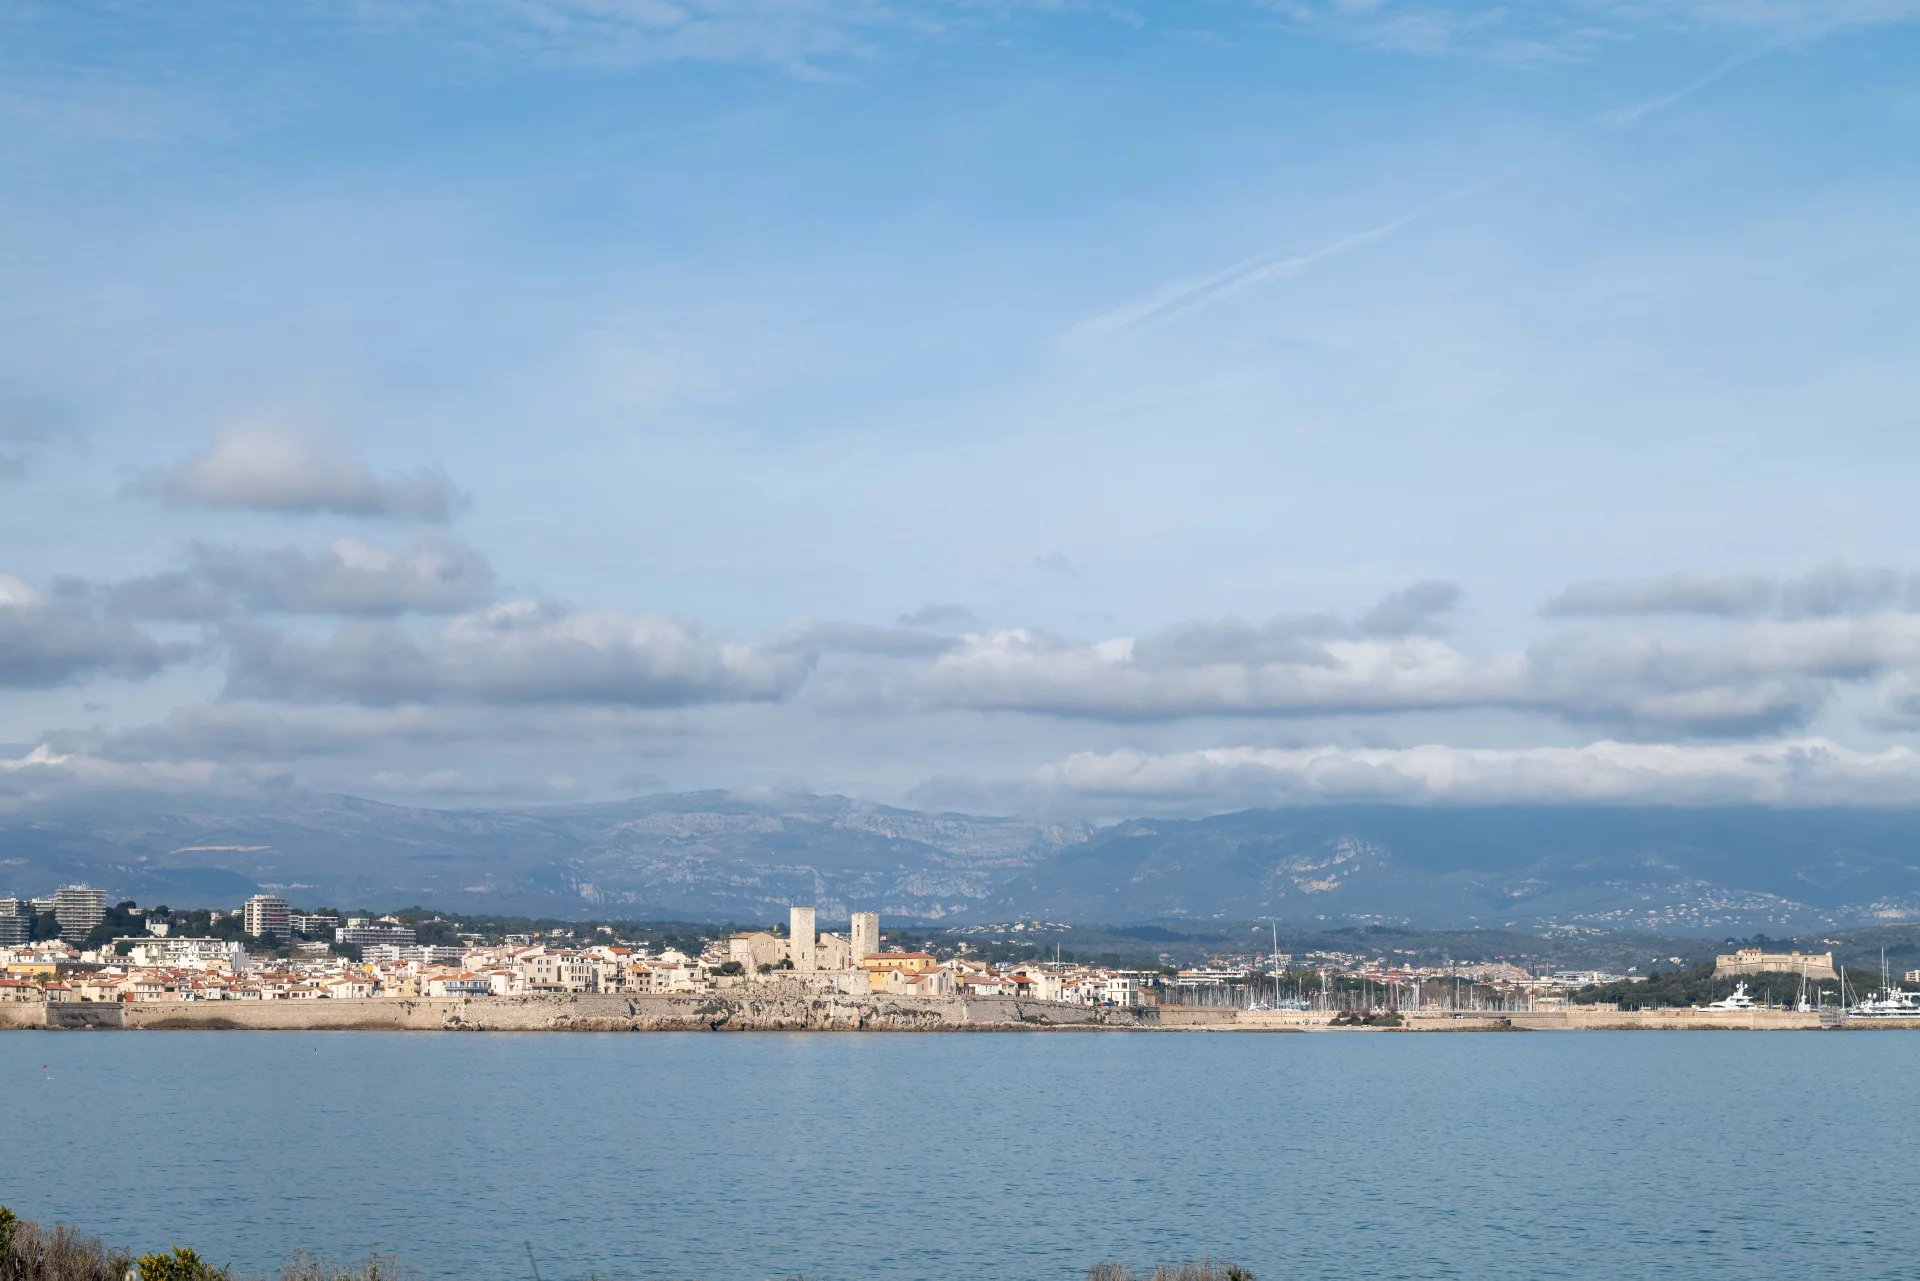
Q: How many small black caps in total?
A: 0